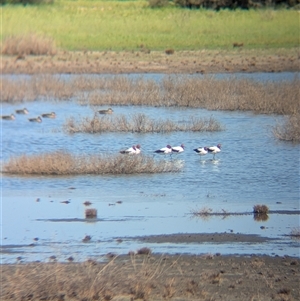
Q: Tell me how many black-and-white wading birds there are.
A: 6